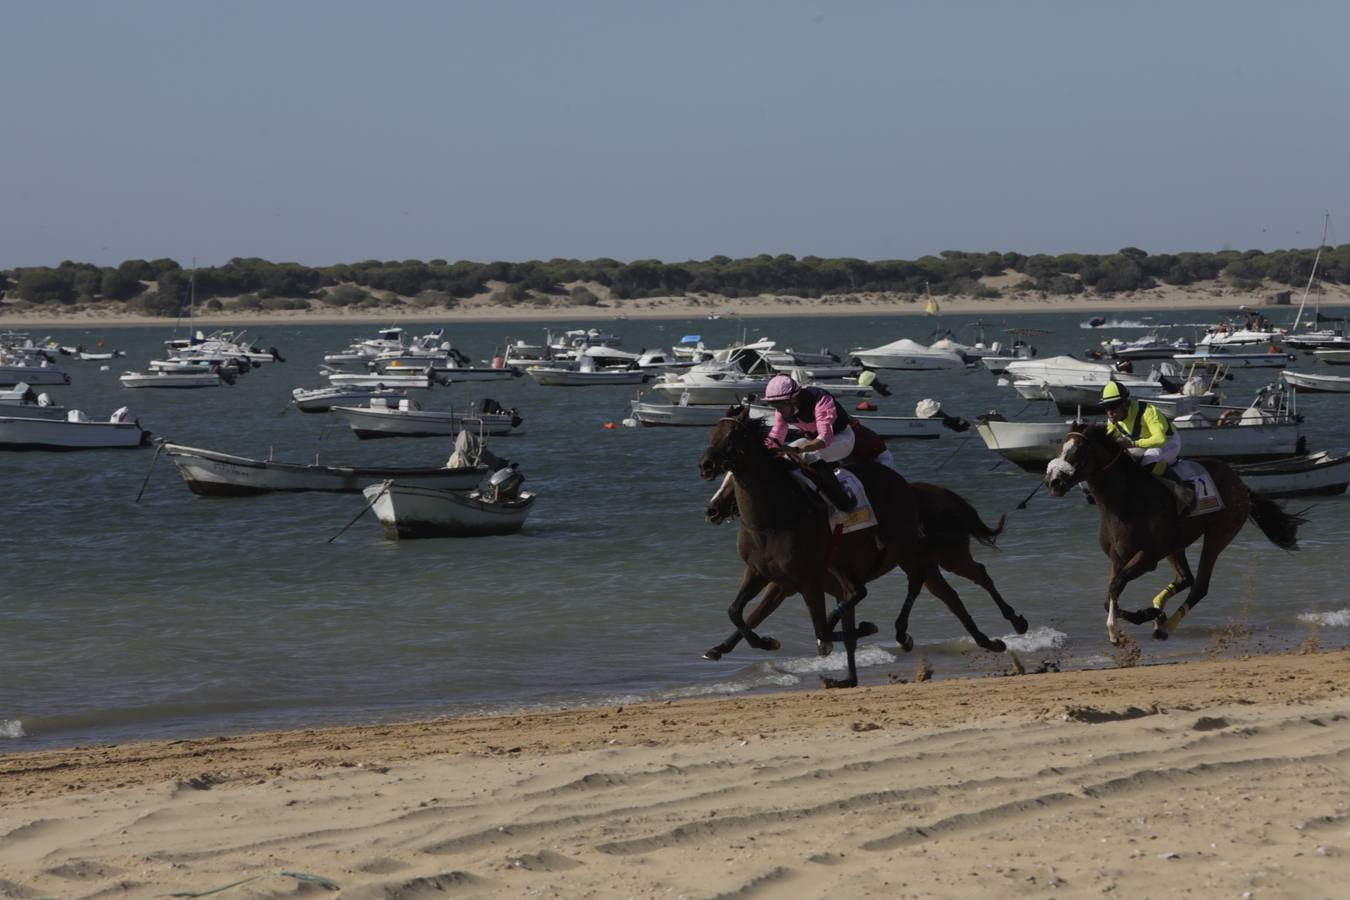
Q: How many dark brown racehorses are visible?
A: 3